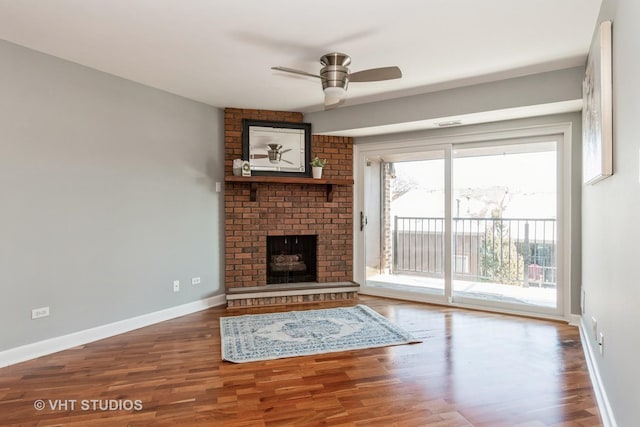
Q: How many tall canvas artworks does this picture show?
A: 1